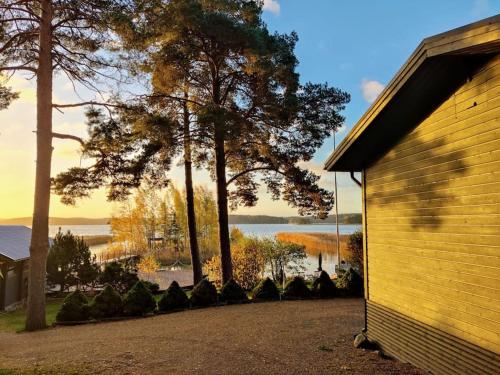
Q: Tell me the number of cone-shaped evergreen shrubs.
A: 10